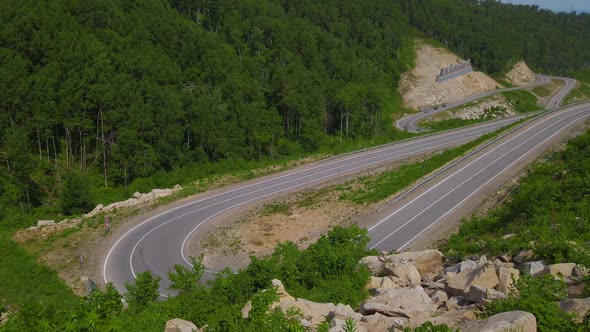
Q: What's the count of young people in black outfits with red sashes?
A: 0